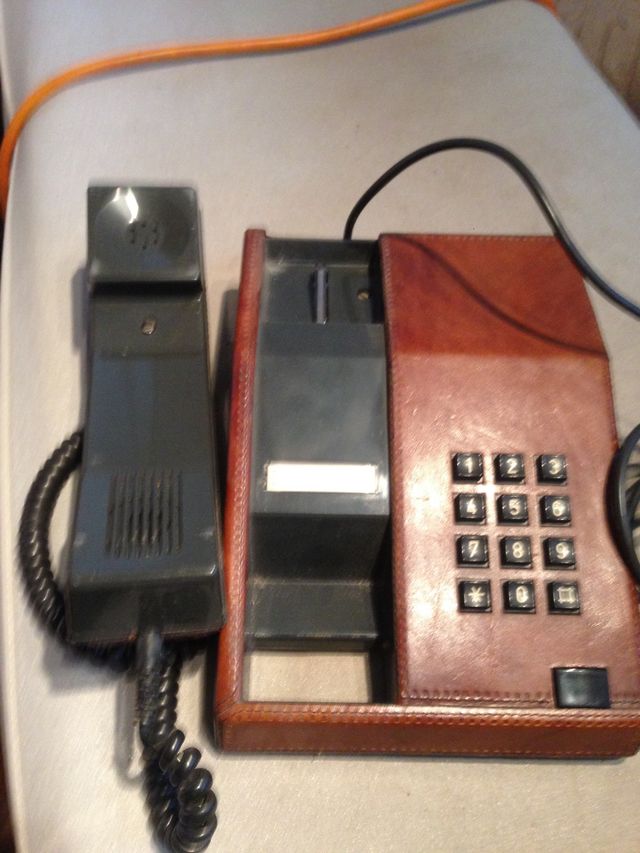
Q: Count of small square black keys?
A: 12